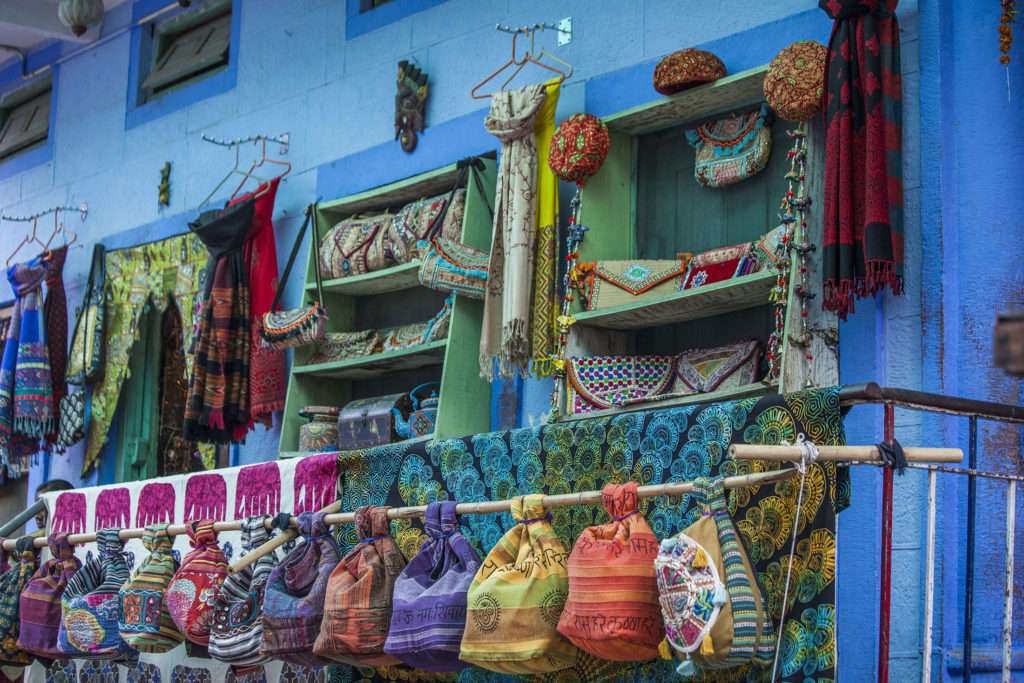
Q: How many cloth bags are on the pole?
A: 12